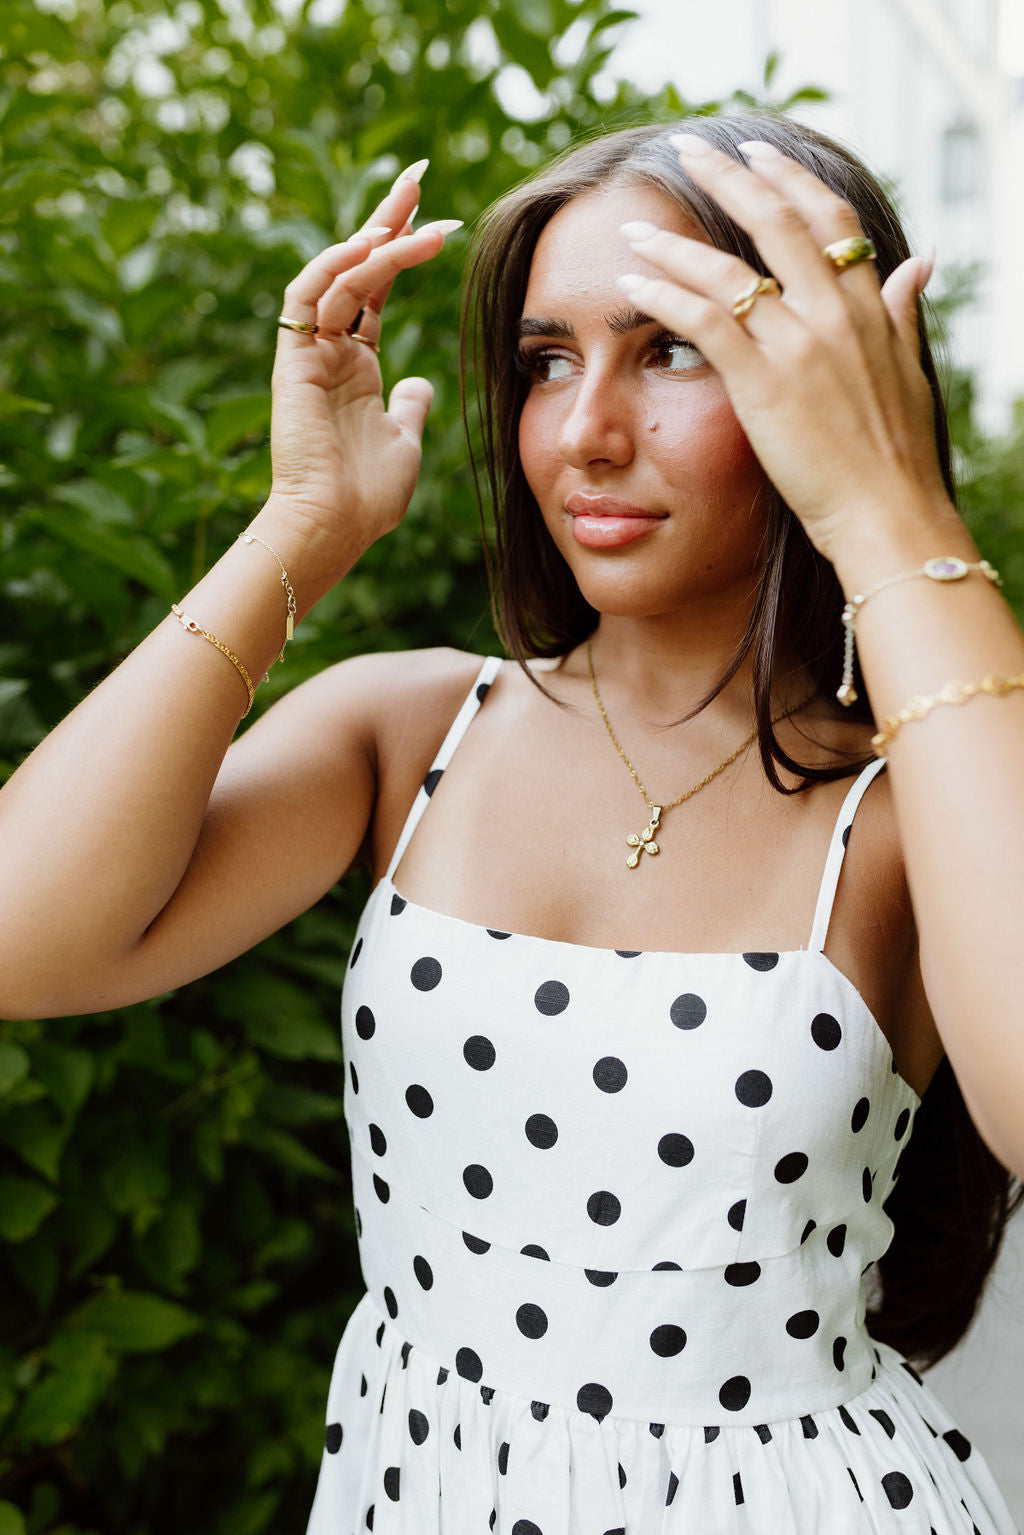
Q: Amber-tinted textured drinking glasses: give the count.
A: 0